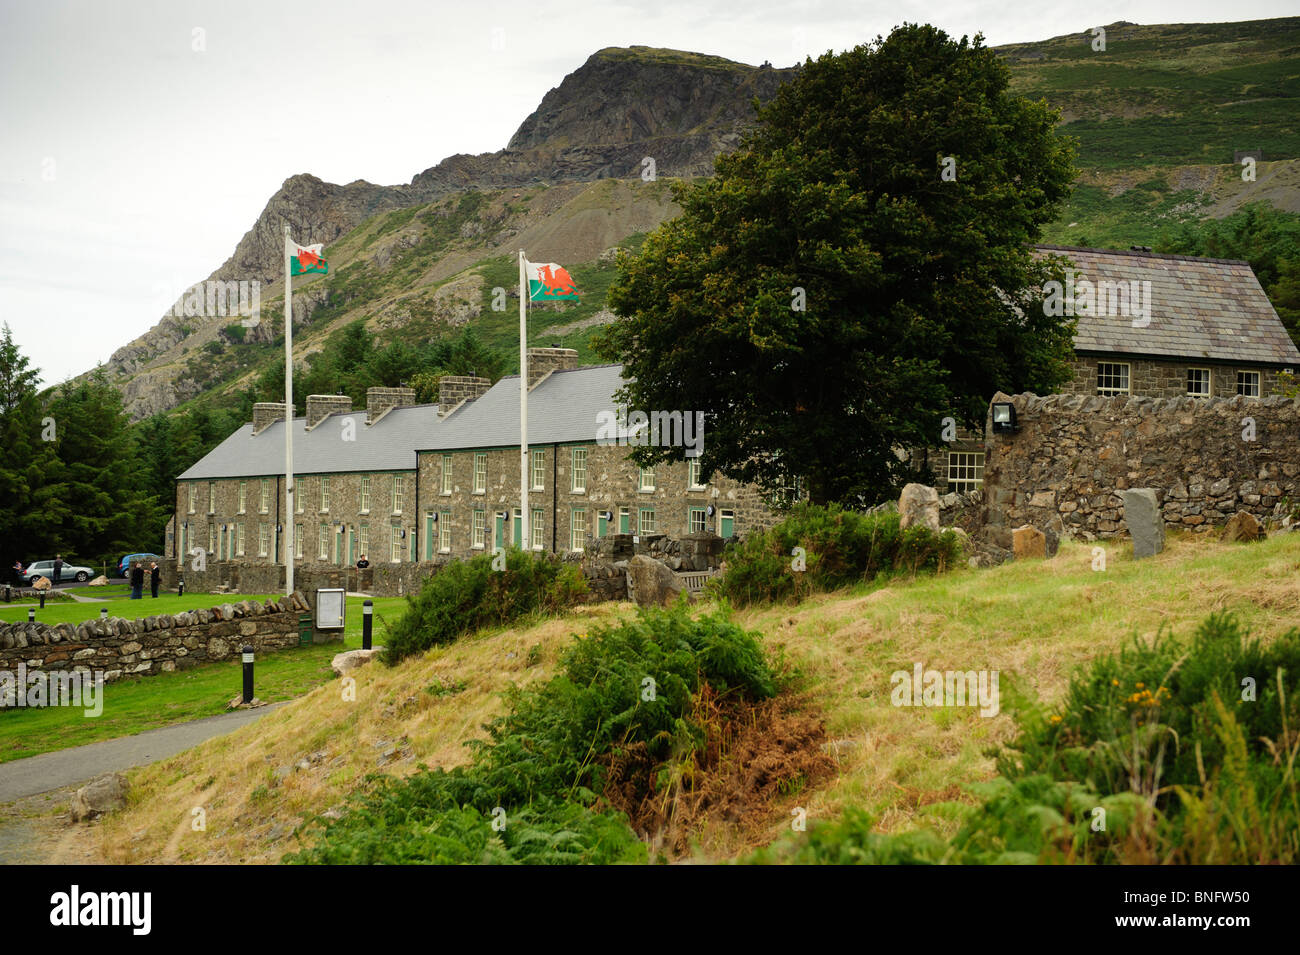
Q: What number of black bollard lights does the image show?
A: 7